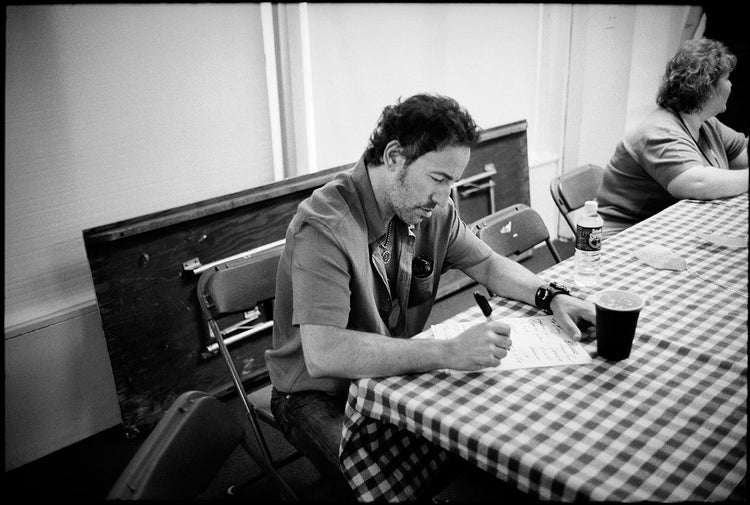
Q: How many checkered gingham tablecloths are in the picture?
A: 1